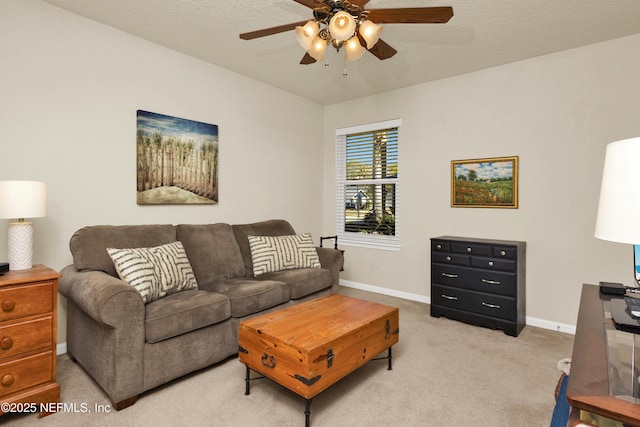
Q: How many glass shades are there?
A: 5